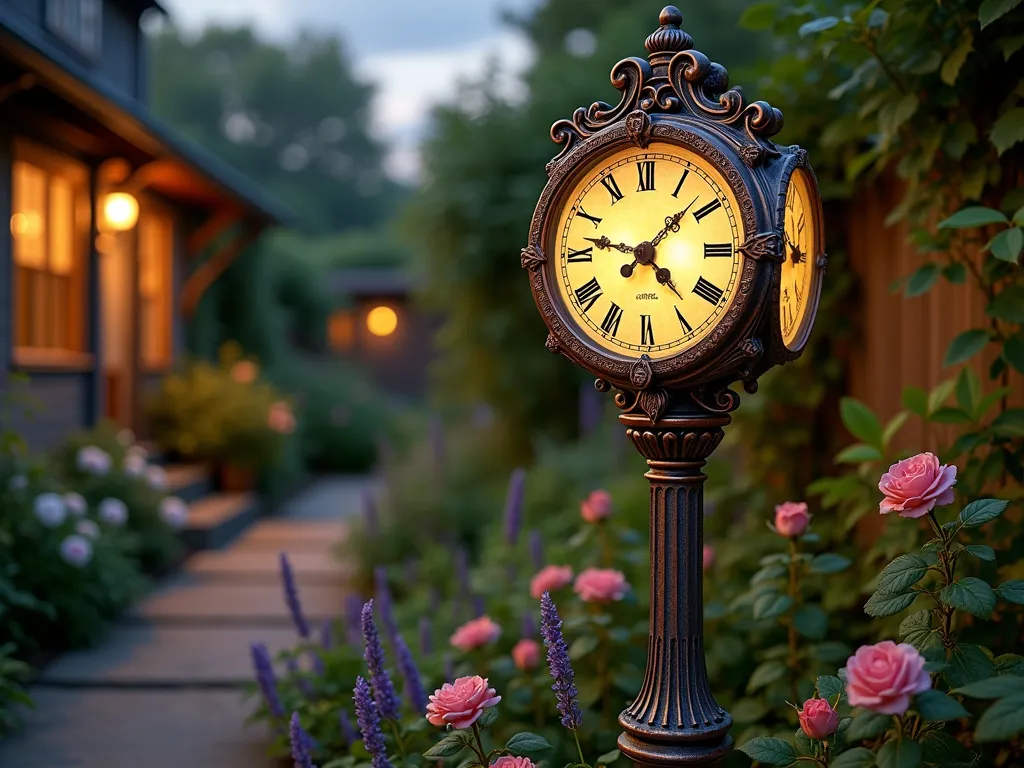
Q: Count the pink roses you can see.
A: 12